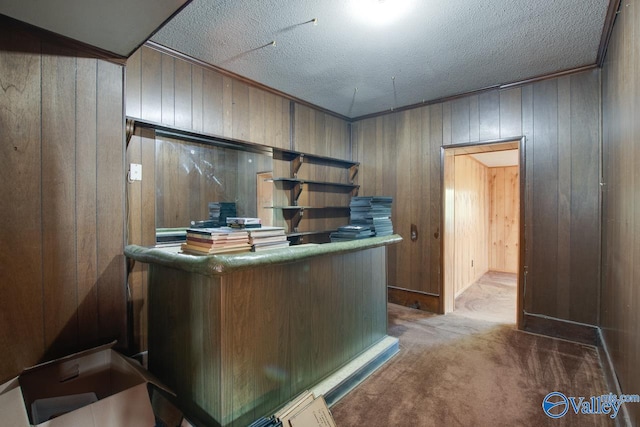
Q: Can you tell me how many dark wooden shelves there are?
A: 4